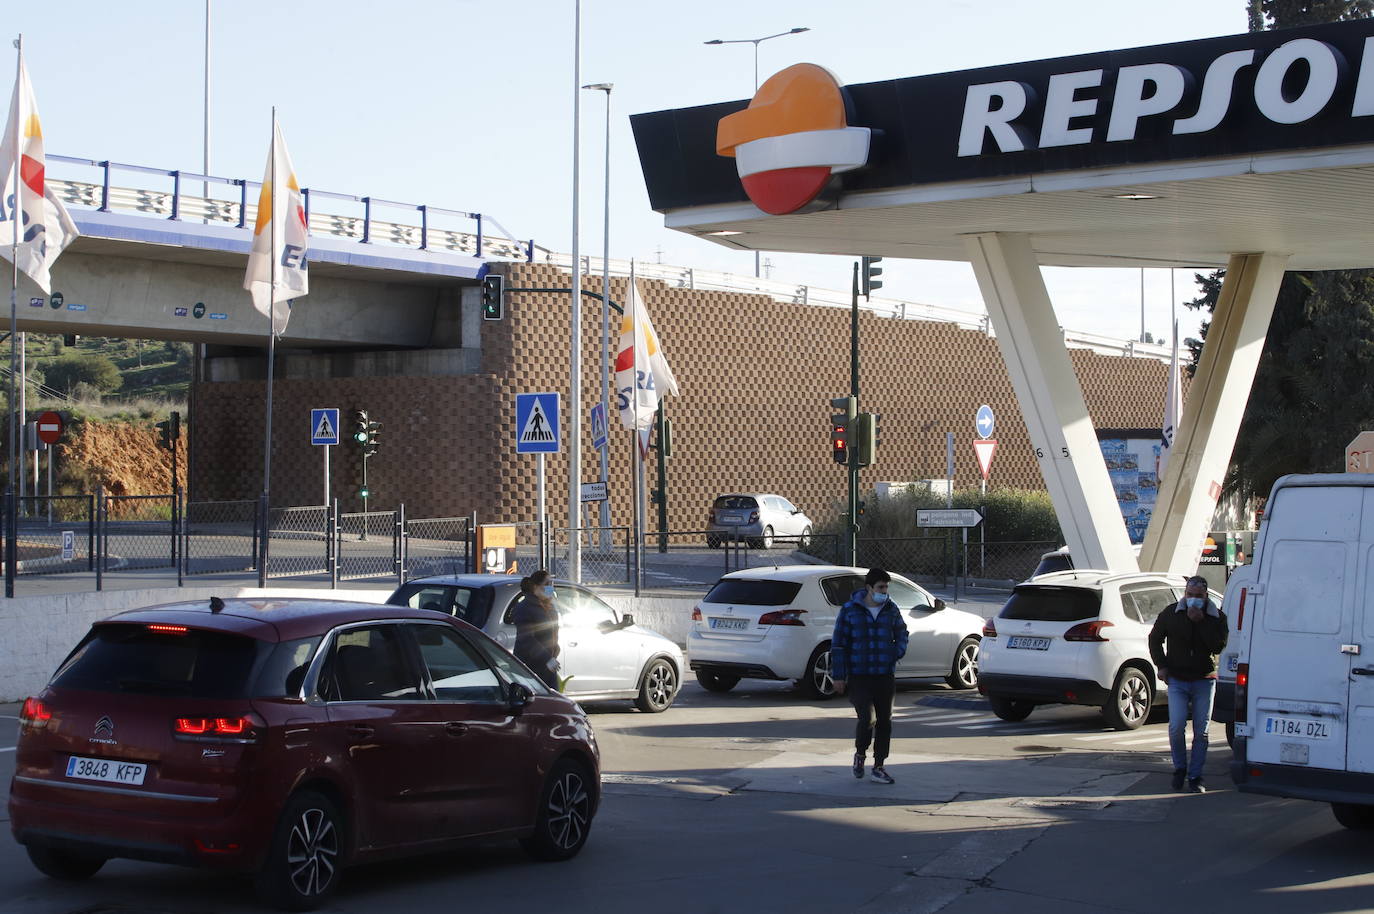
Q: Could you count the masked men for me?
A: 2